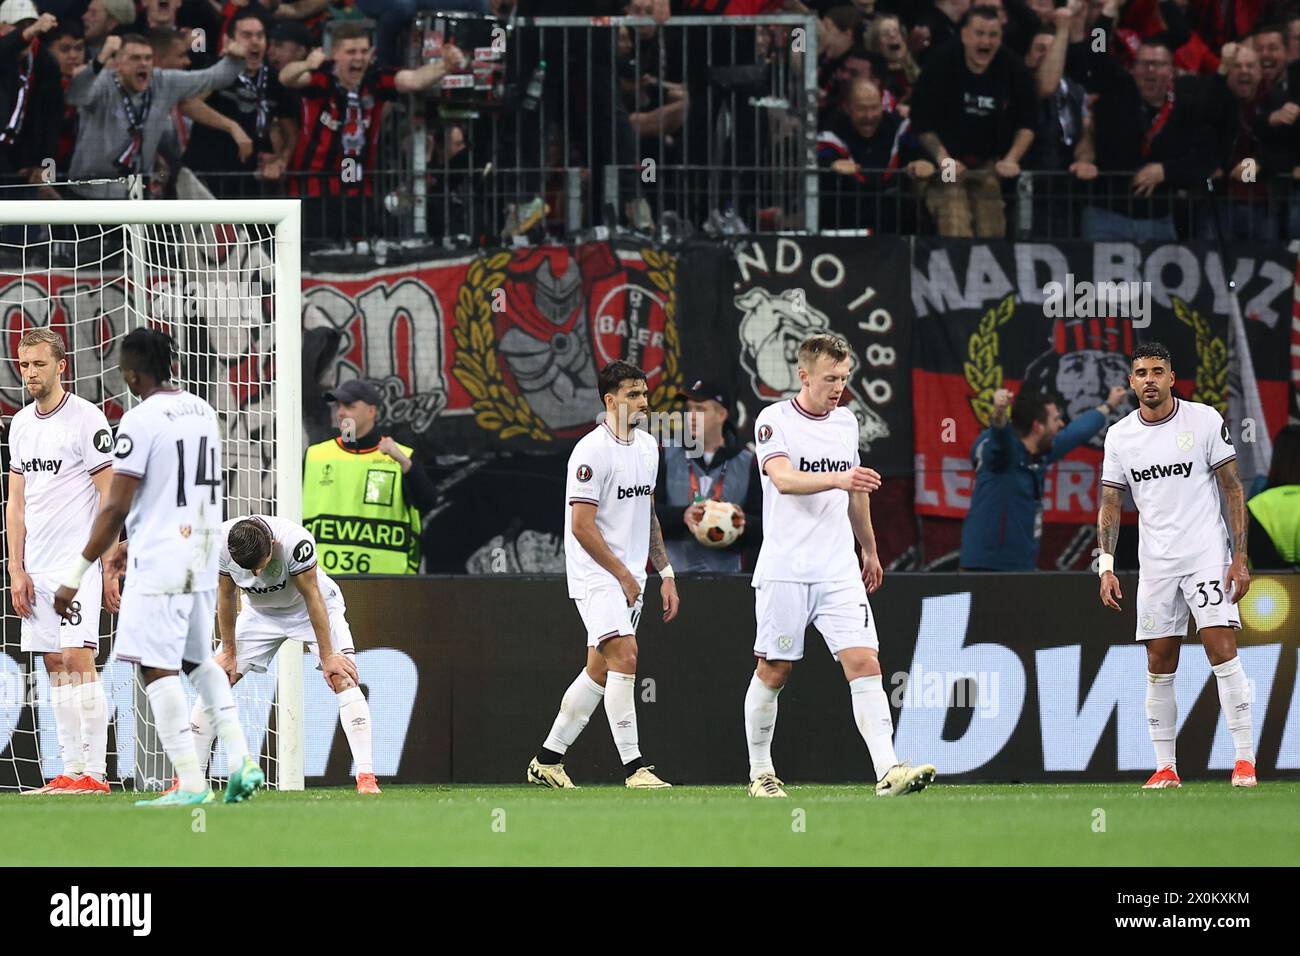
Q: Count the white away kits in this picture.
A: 6